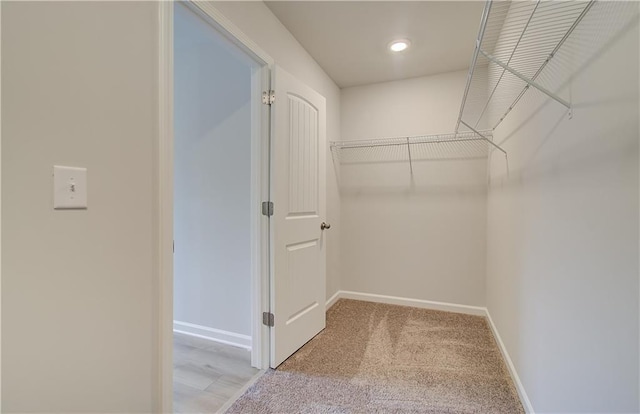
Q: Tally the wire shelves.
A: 2